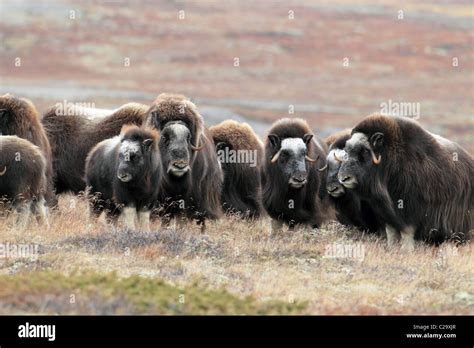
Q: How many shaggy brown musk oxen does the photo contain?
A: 9